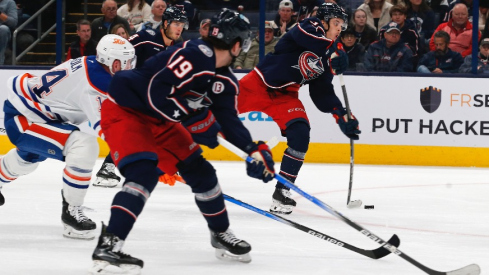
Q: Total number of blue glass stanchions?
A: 3